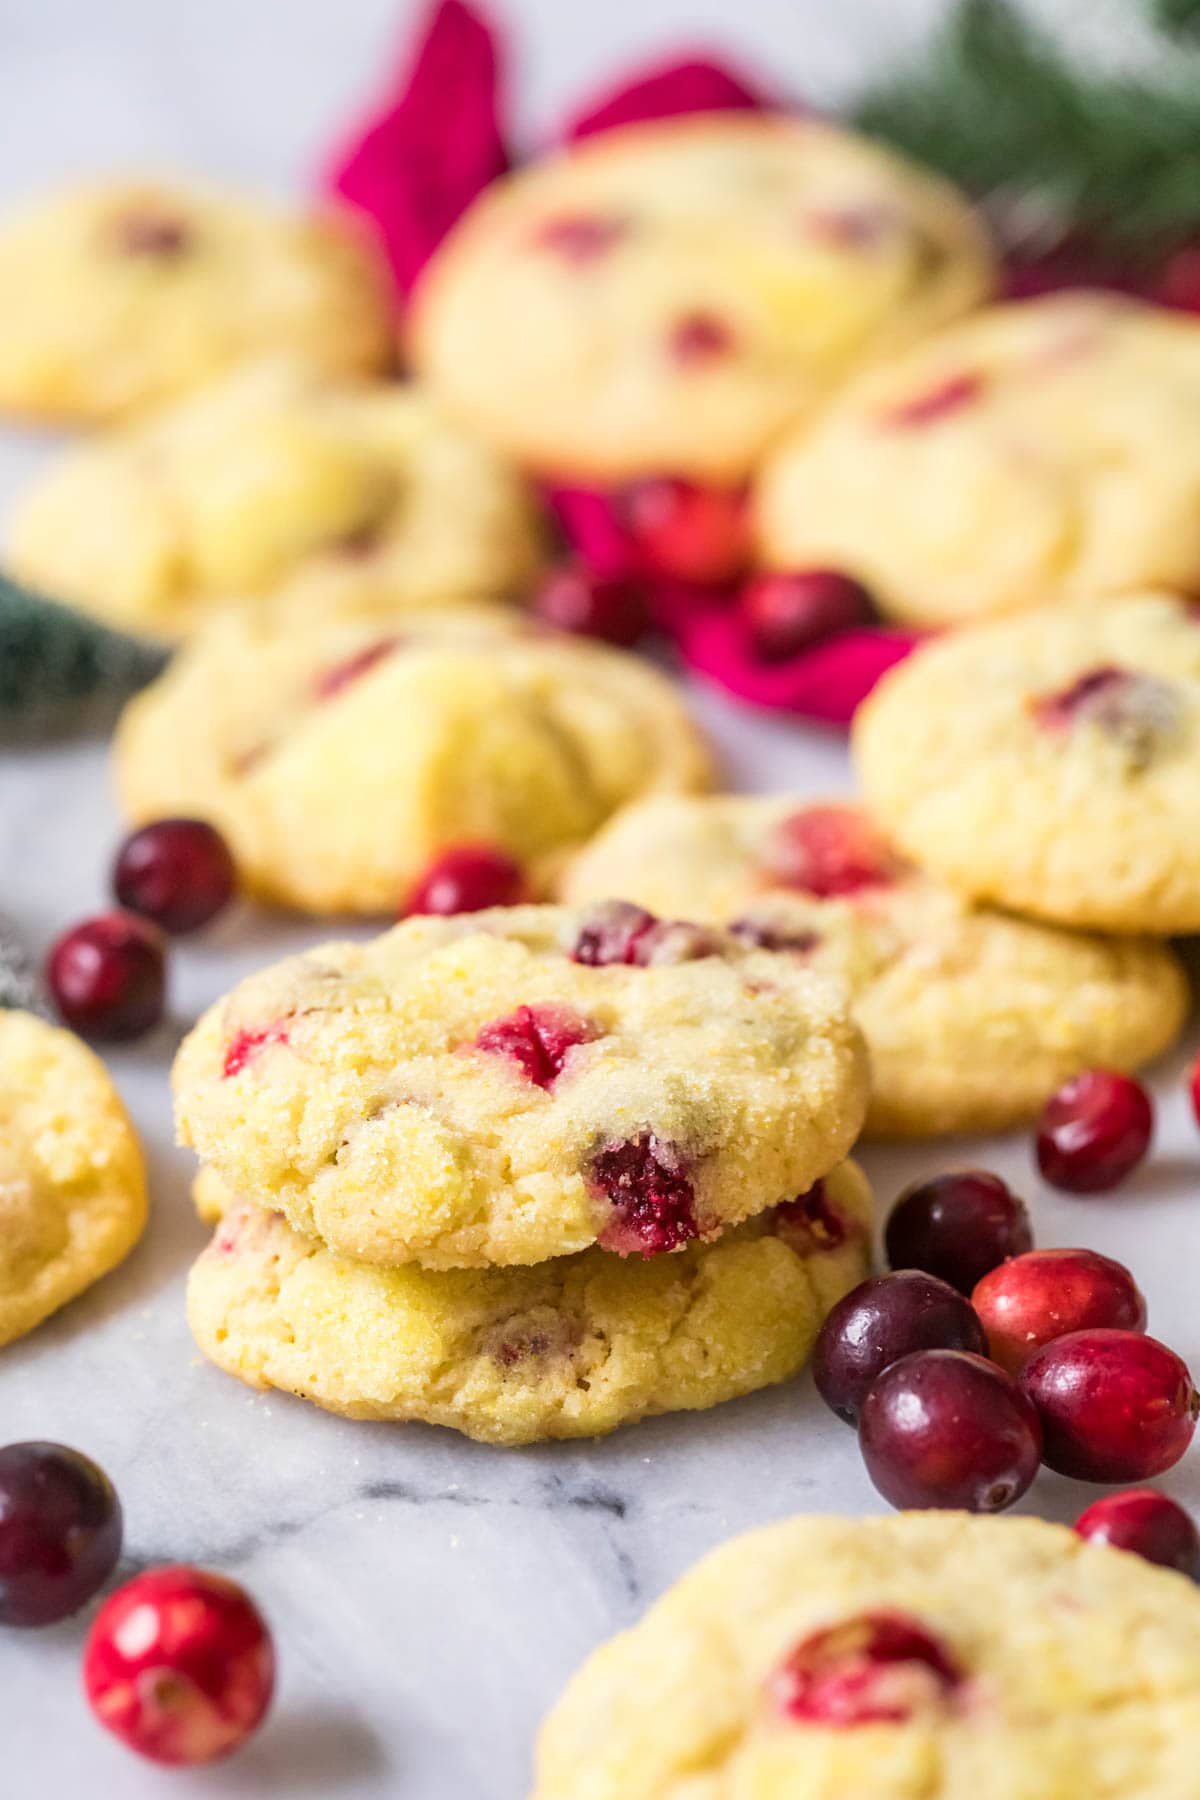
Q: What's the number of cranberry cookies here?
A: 11